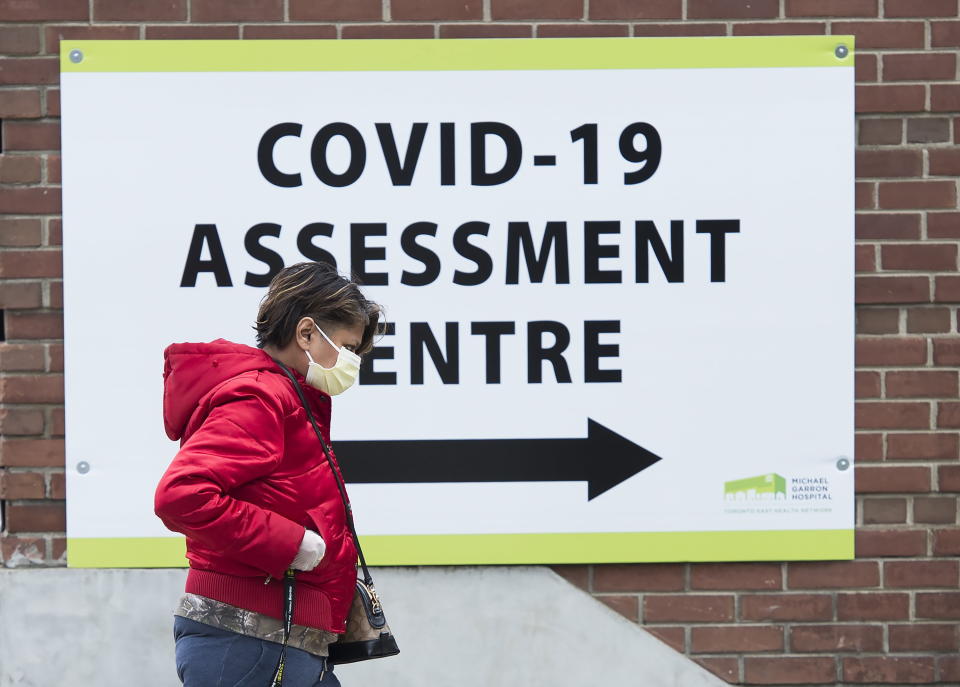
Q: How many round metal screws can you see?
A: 4